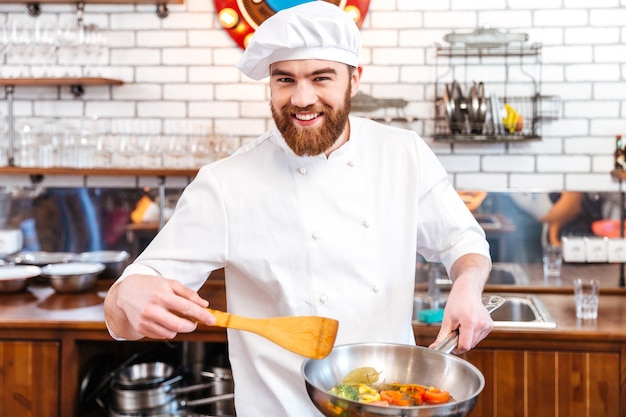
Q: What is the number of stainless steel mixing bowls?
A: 4